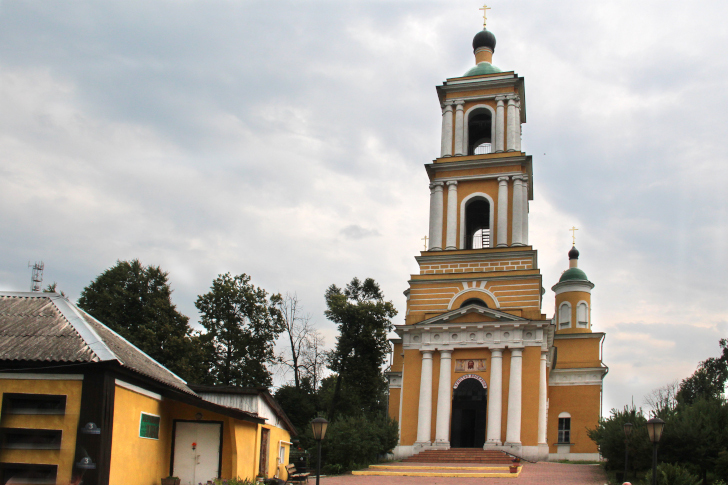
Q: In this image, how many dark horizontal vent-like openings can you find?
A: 3